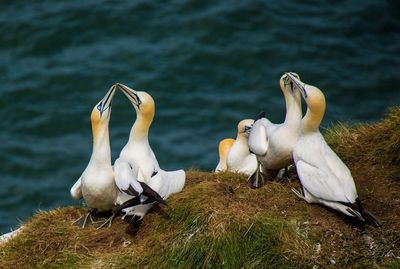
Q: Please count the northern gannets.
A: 6